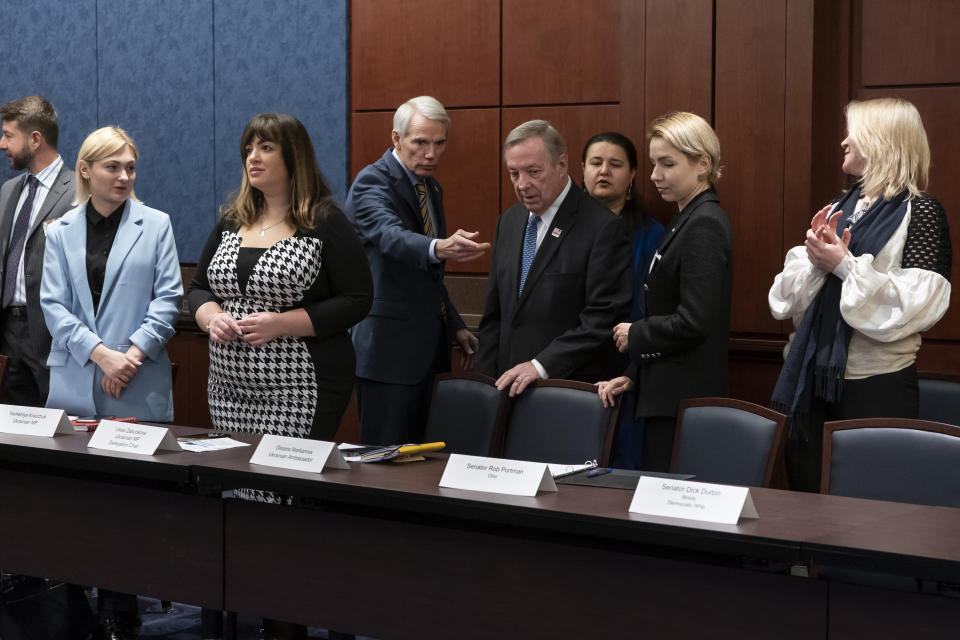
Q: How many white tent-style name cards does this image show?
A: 5